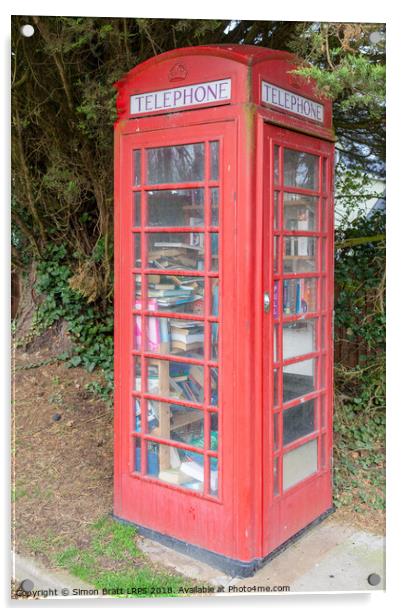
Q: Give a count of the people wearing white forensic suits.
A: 0